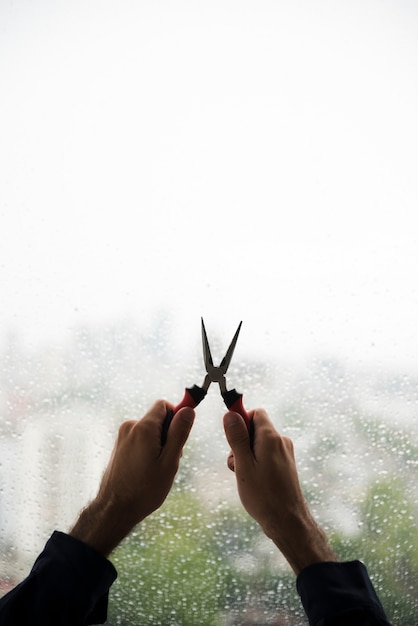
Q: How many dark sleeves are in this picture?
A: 2